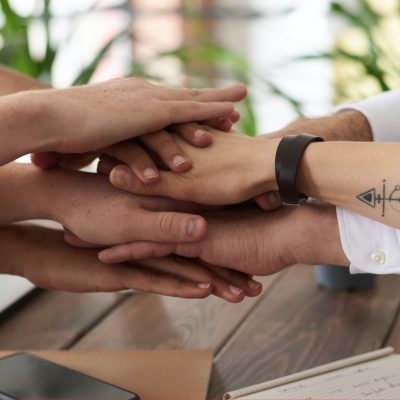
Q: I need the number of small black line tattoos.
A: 1